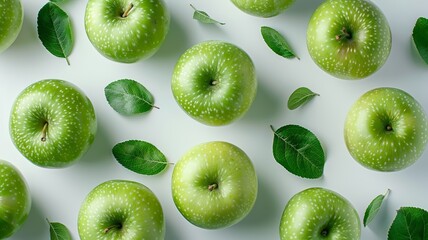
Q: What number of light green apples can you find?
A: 11